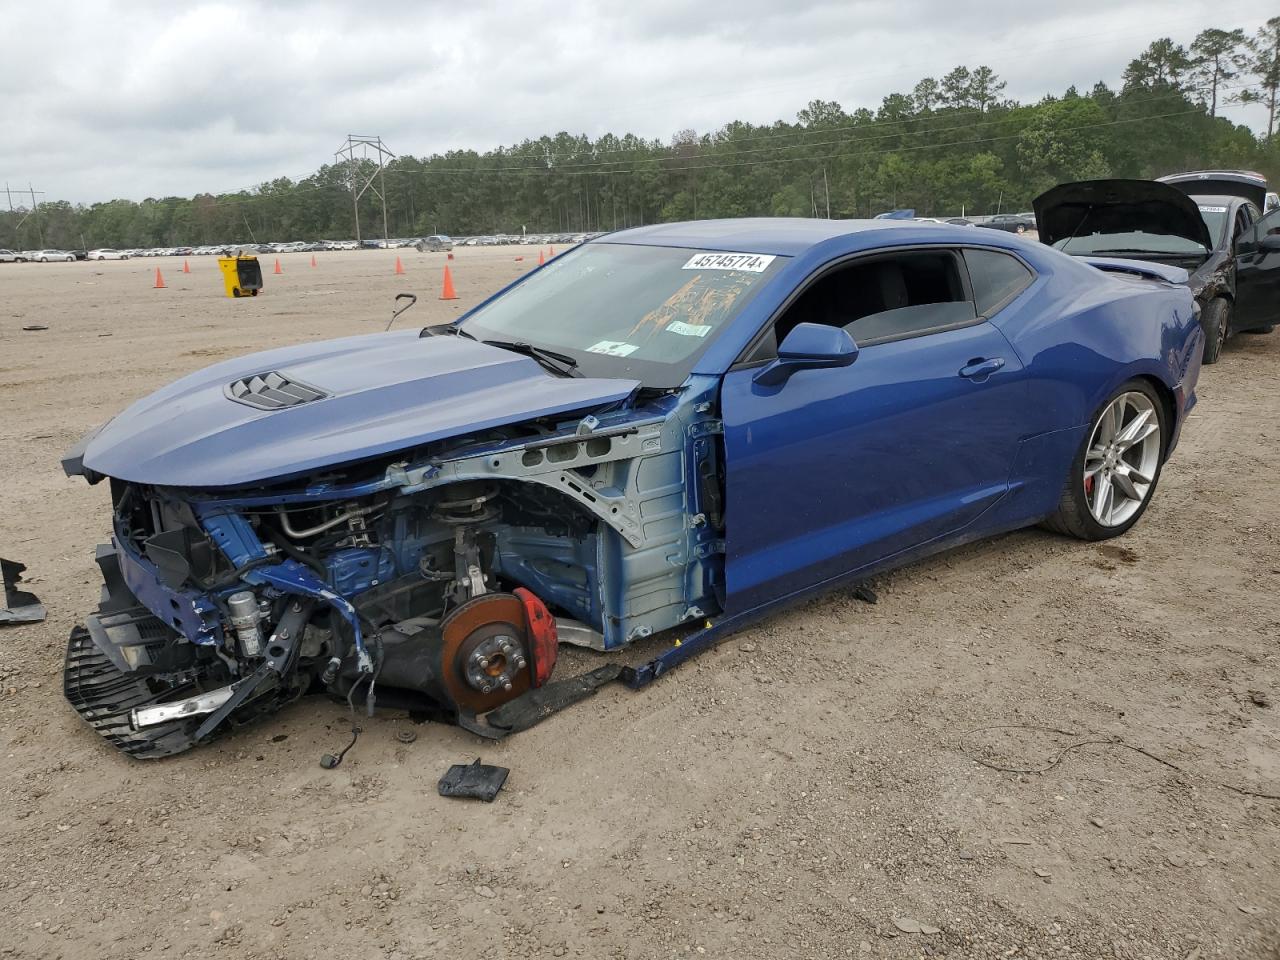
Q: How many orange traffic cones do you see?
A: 8